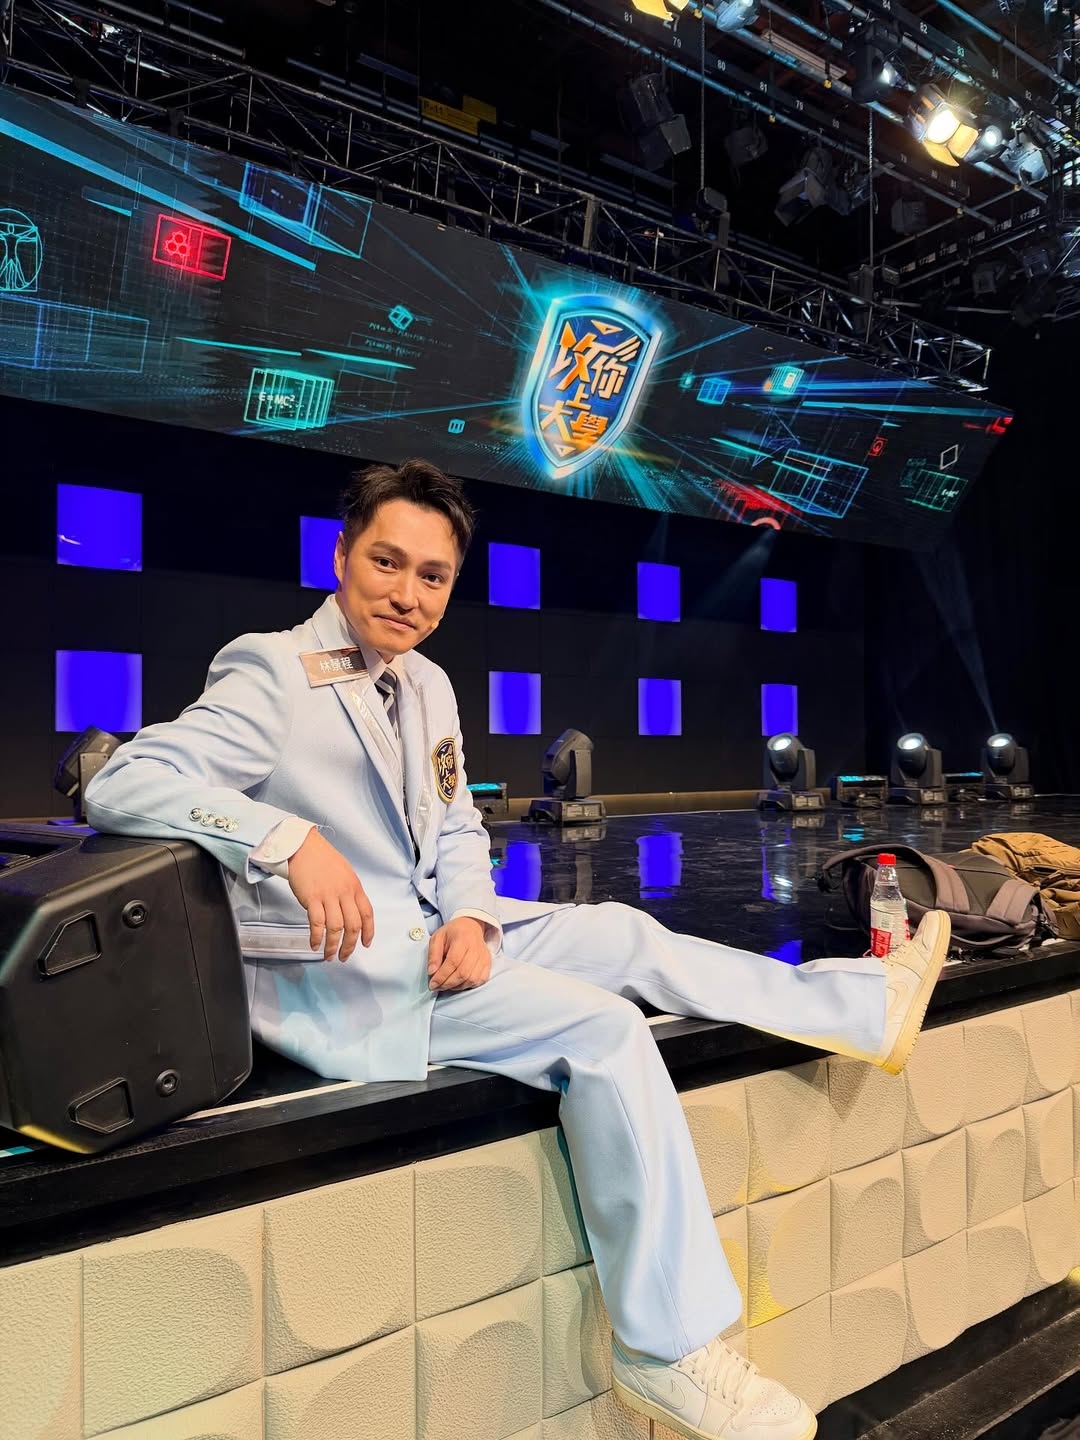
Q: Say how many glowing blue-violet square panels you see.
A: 9